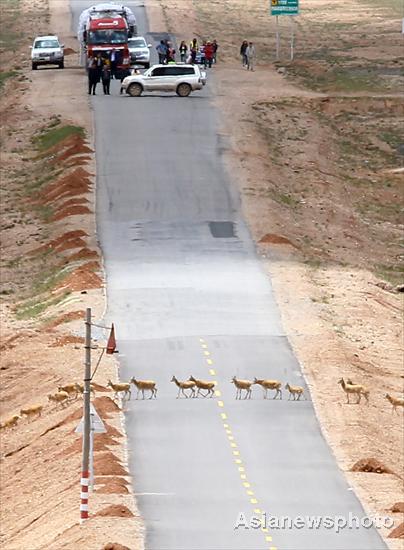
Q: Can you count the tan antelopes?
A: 15